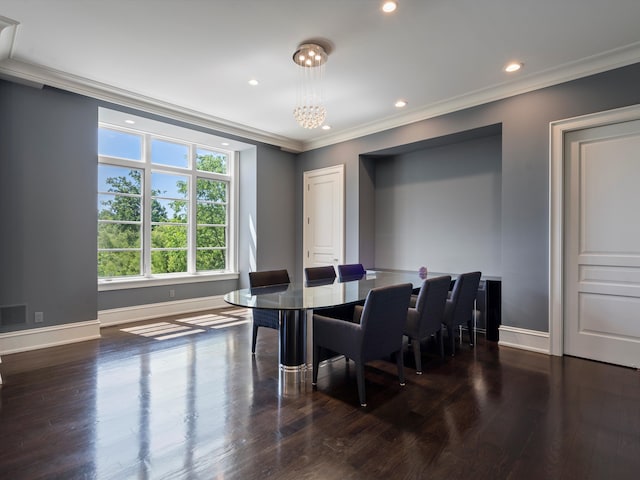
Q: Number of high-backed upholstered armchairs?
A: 6